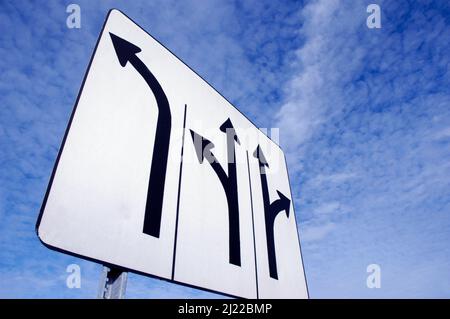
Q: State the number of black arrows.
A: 5